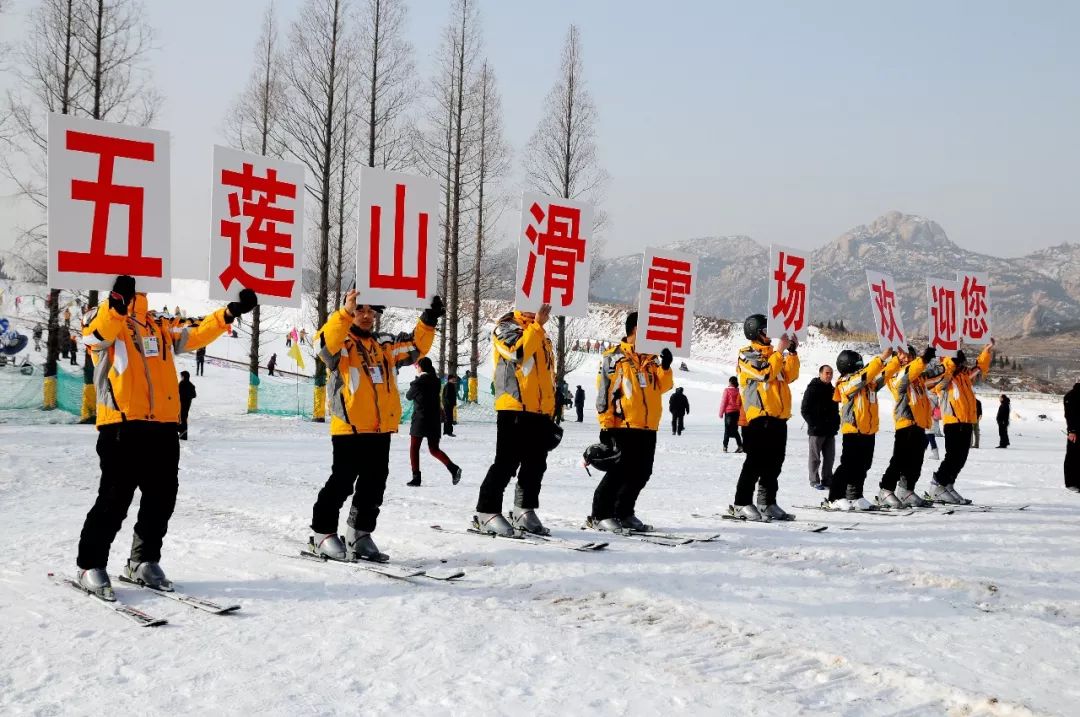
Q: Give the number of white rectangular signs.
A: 9